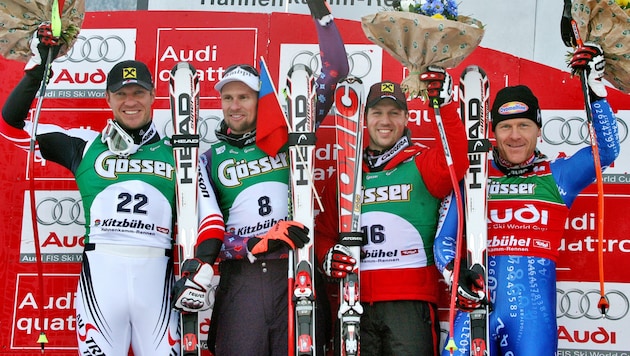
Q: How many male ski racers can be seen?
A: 4